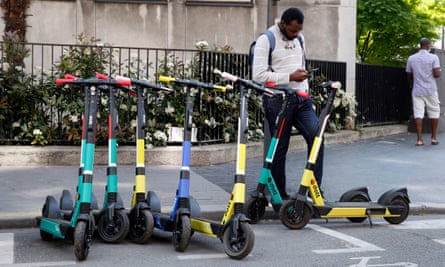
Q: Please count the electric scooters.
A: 8